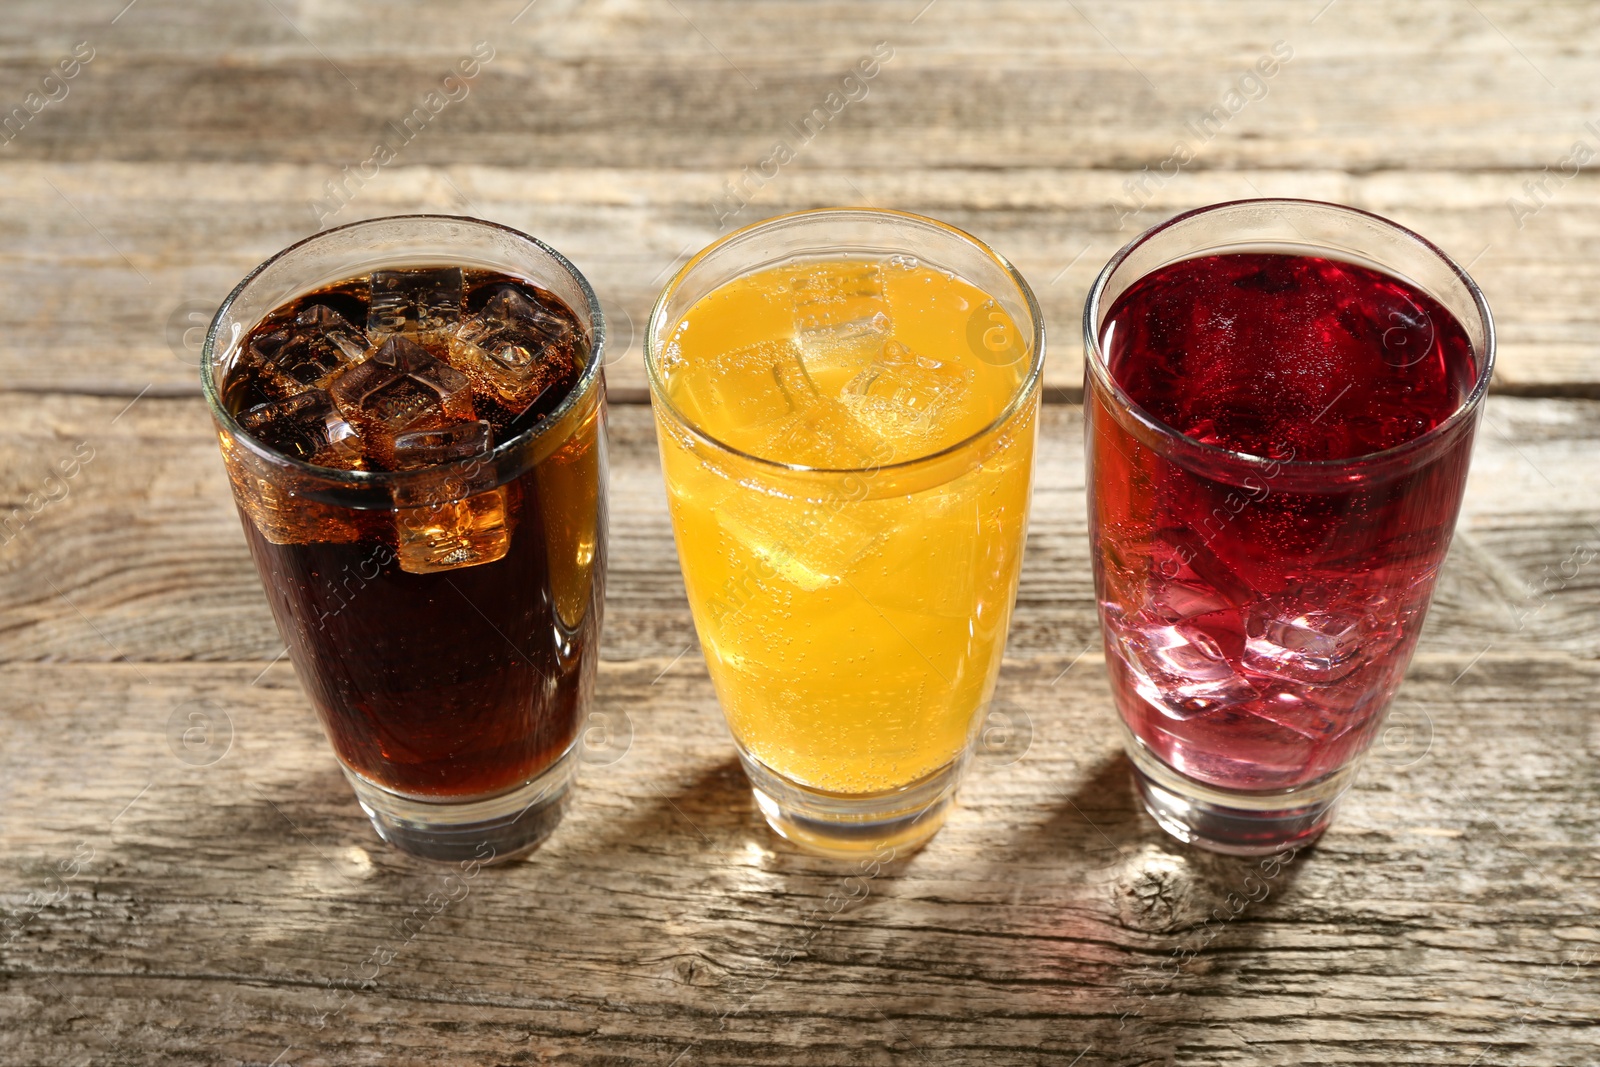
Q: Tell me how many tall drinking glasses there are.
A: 3